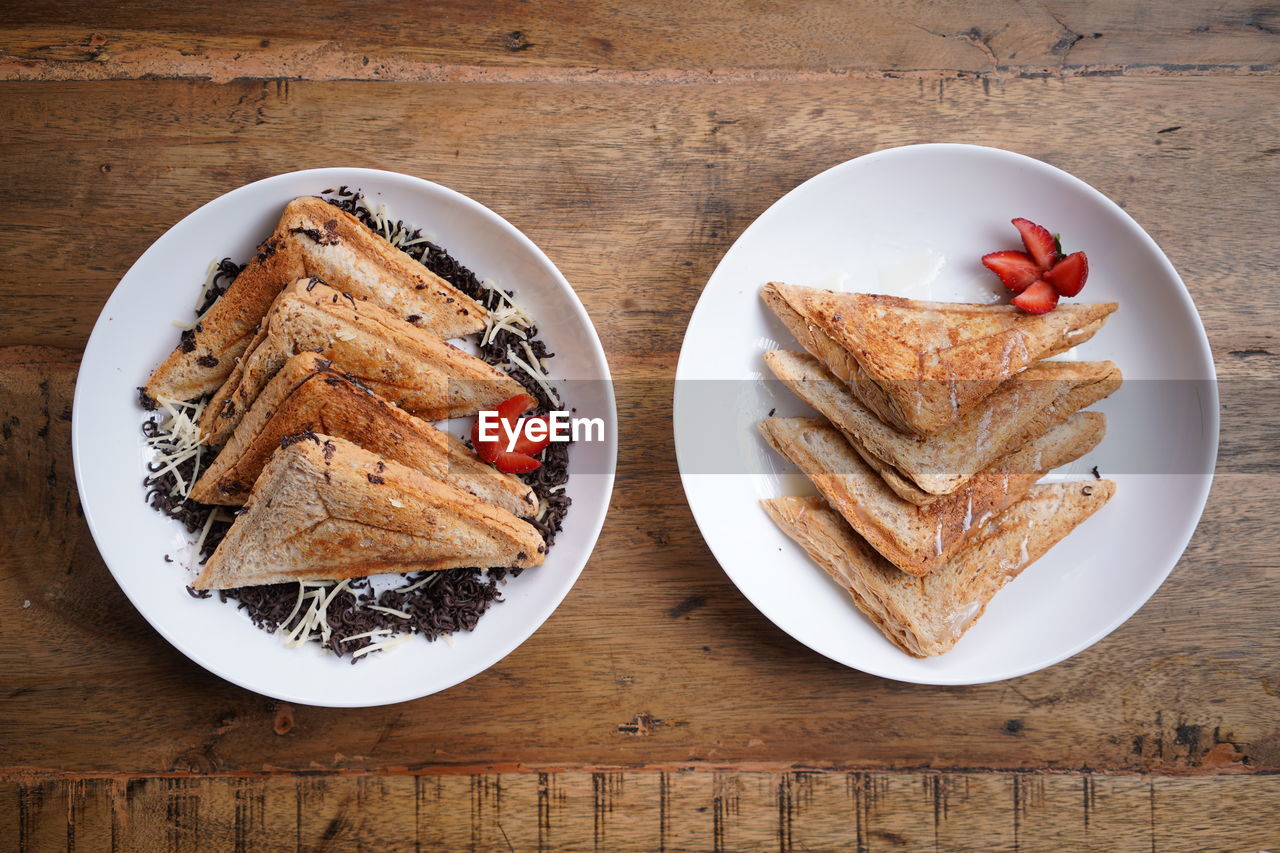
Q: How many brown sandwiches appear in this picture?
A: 8